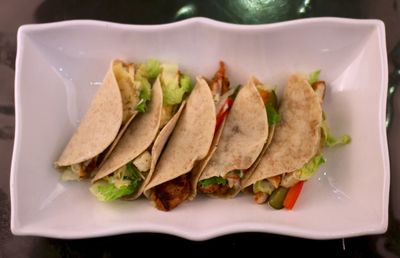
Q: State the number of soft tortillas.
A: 5